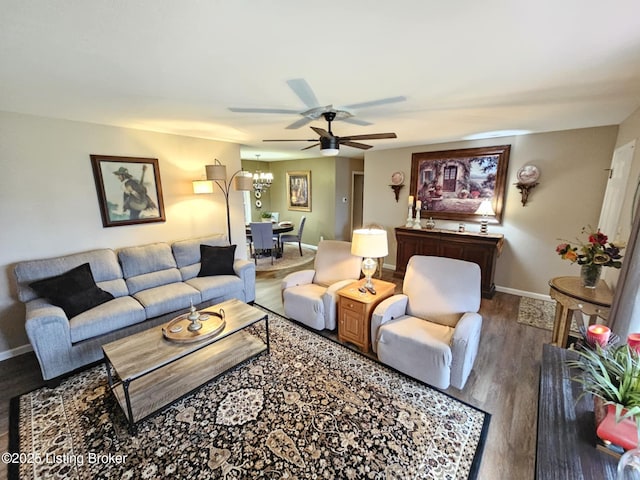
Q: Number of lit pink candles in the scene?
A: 2